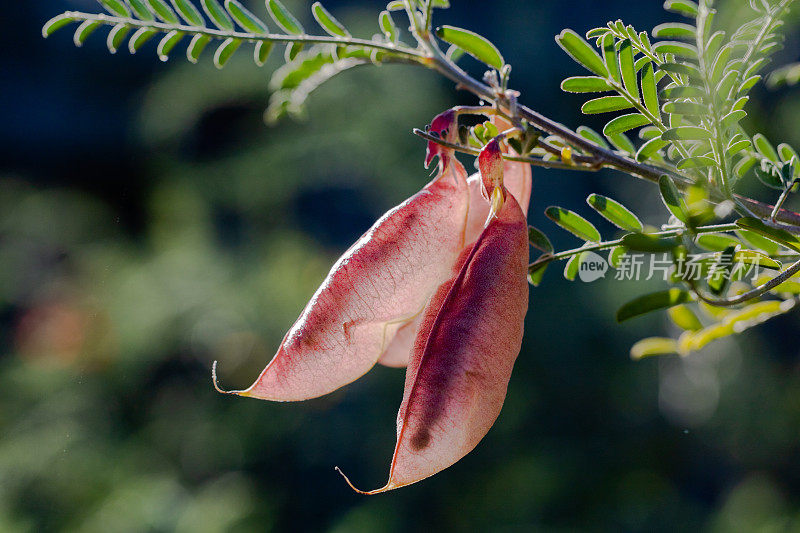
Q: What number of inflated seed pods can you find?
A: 3